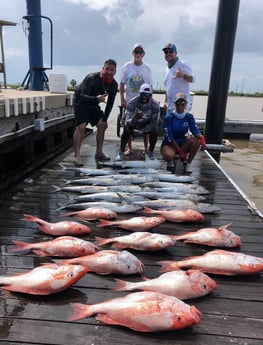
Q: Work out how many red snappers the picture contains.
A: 12